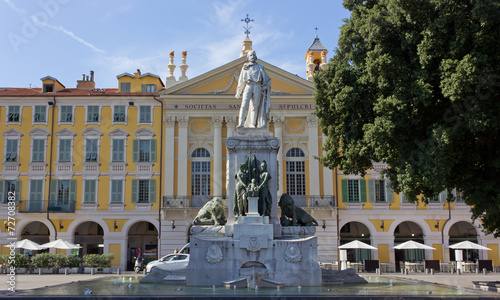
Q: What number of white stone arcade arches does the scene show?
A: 6